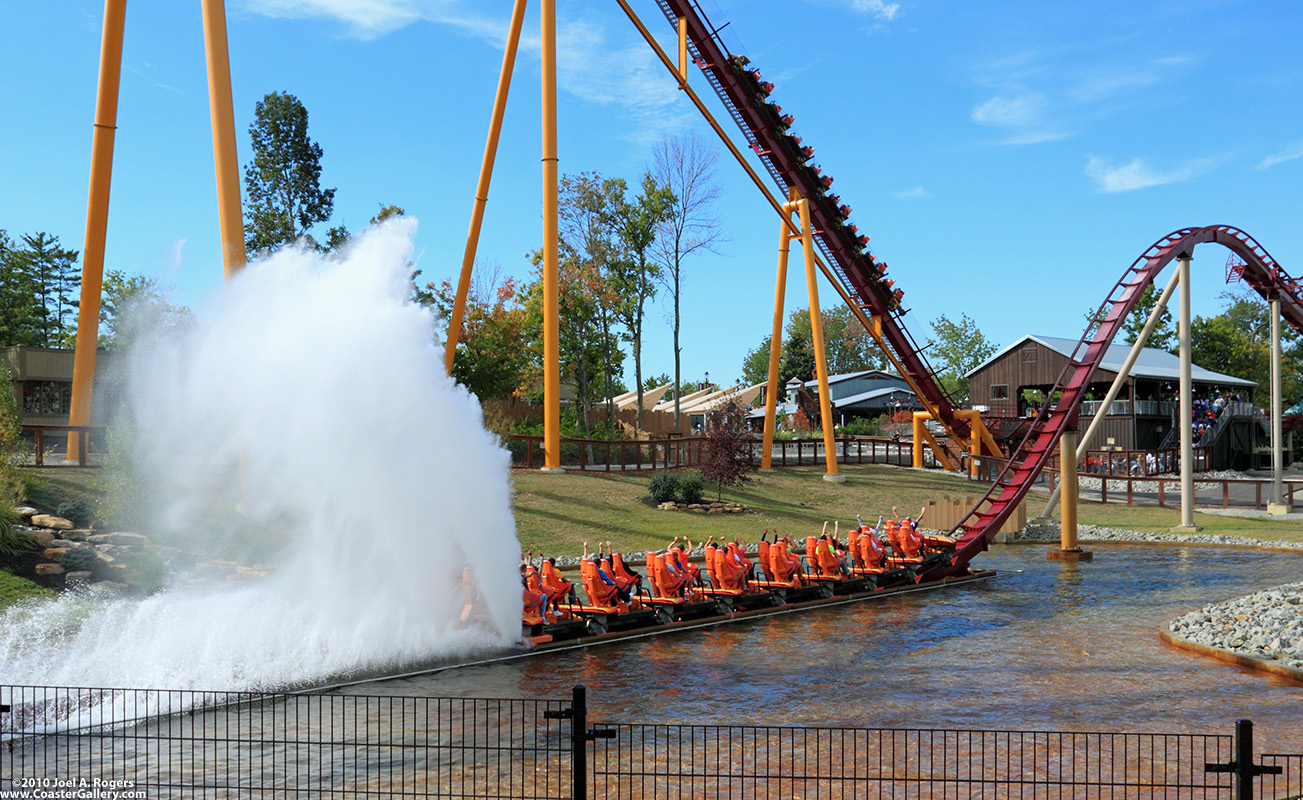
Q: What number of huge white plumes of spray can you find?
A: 1